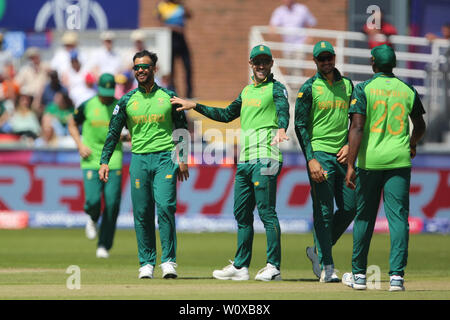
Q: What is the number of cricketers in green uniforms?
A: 5